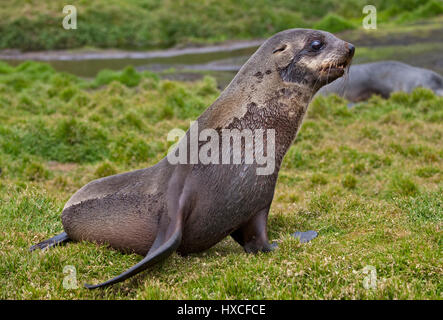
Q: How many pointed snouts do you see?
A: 1